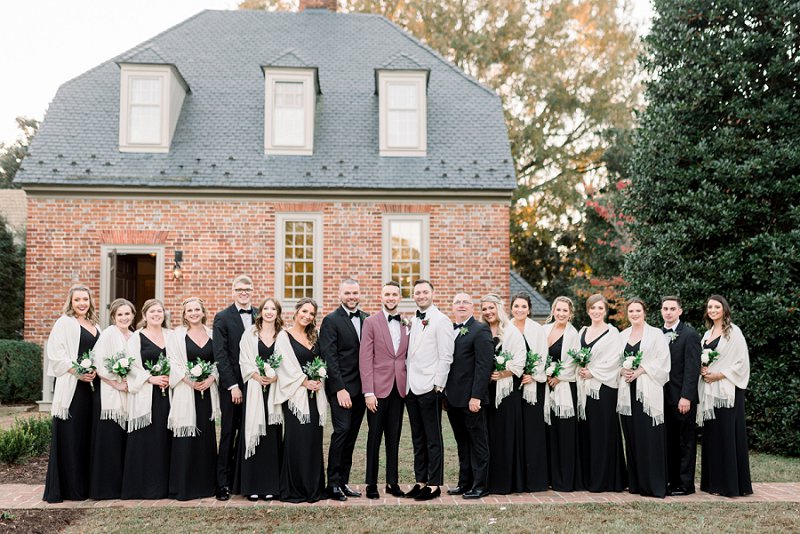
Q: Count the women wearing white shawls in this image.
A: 12